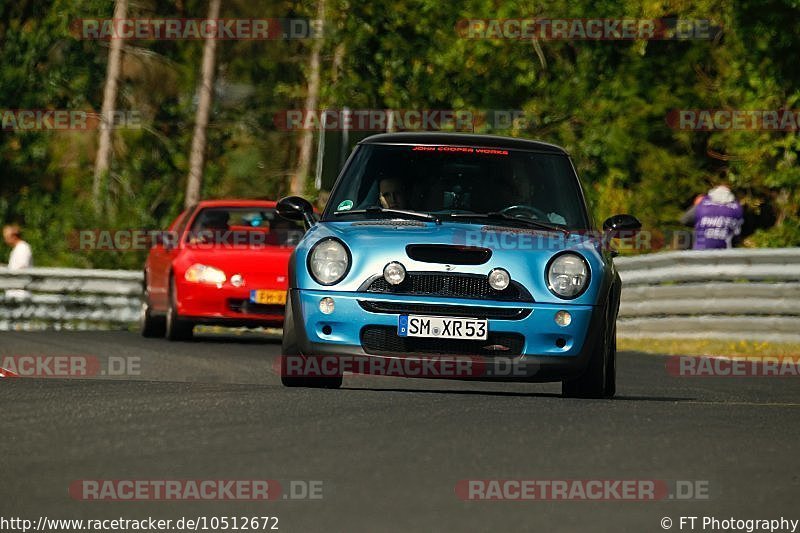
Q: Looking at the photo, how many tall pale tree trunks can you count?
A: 3